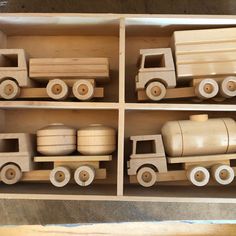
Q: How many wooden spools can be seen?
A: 2